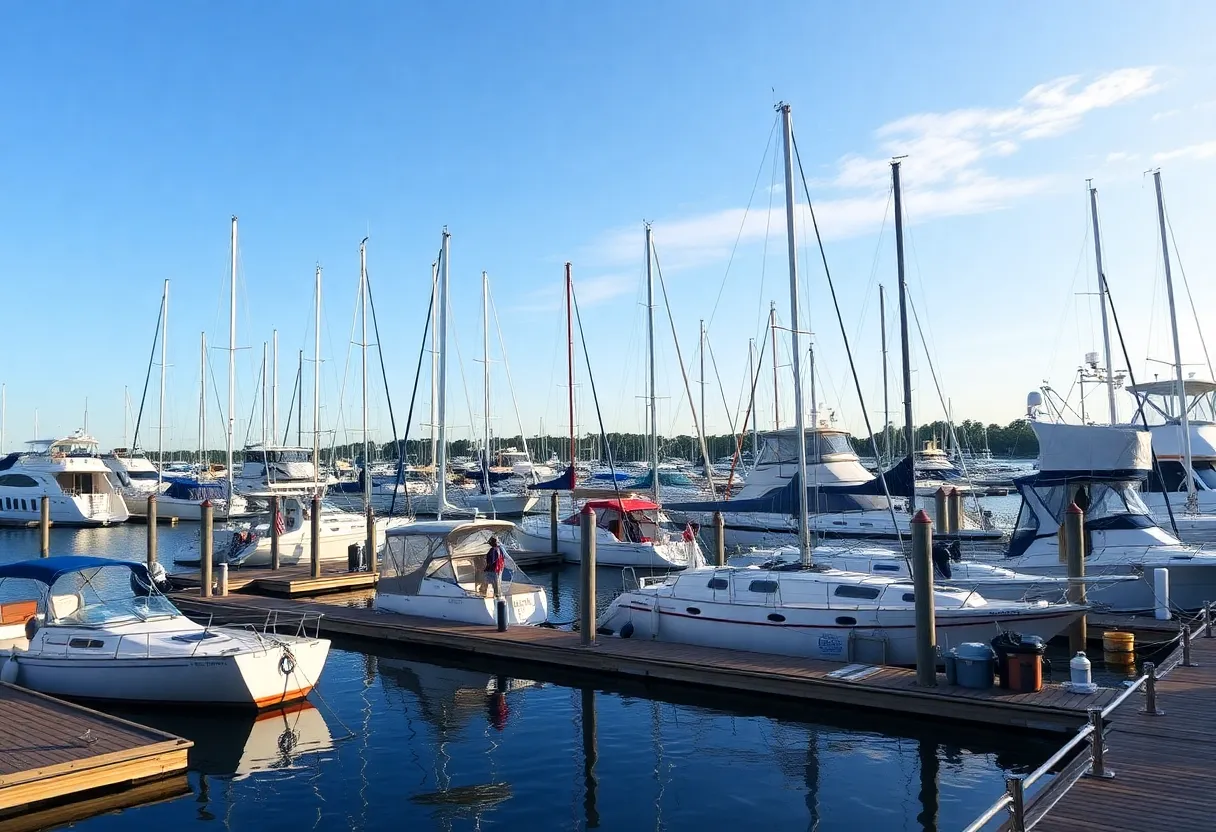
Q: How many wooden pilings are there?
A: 13